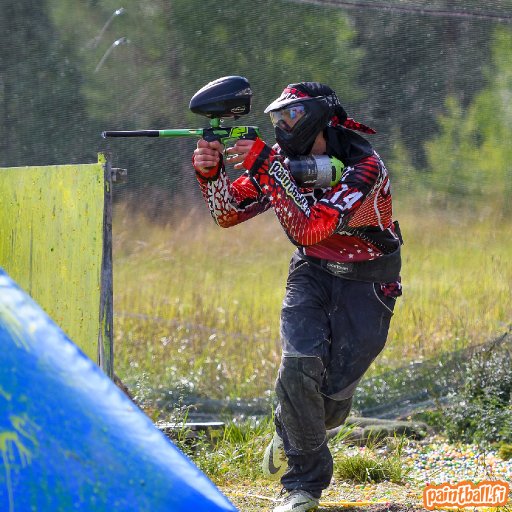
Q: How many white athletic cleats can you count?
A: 2